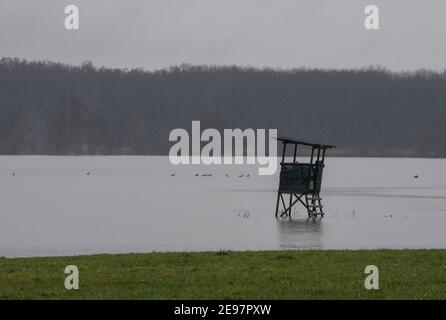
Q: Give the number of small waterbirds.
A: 10